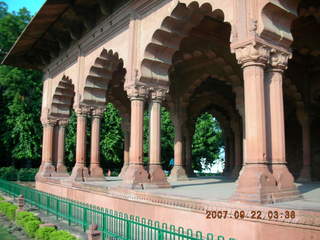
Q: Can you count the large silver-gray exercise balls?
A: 0